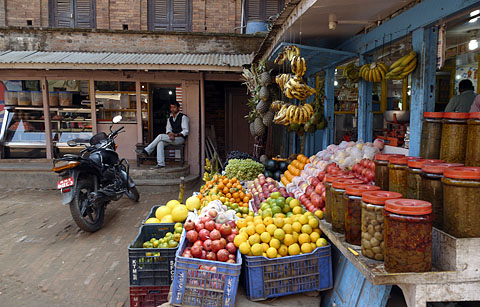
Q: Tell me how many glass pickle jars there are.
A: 13